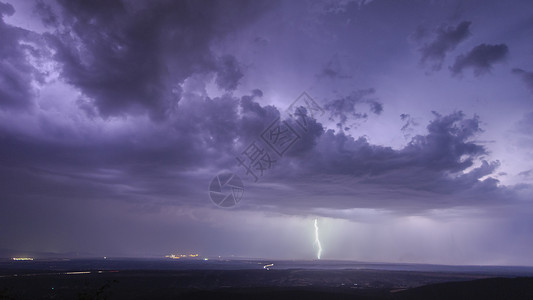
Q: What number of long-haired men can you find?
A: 0